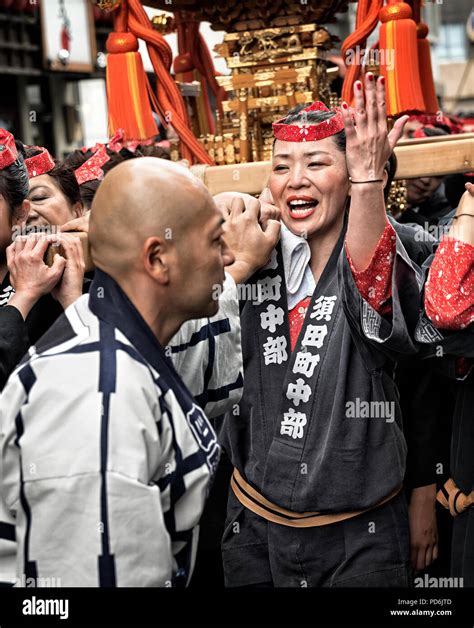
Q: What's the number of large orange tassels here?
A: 3